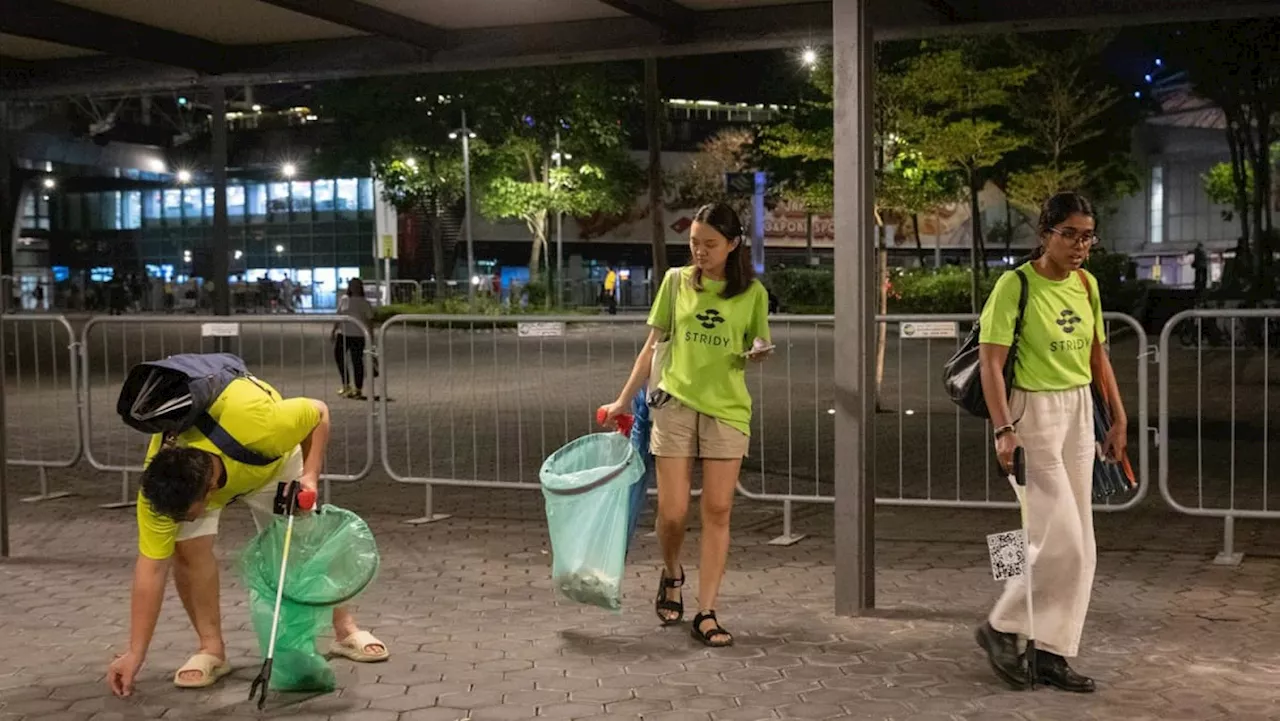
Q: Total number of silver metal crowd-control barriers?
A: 5